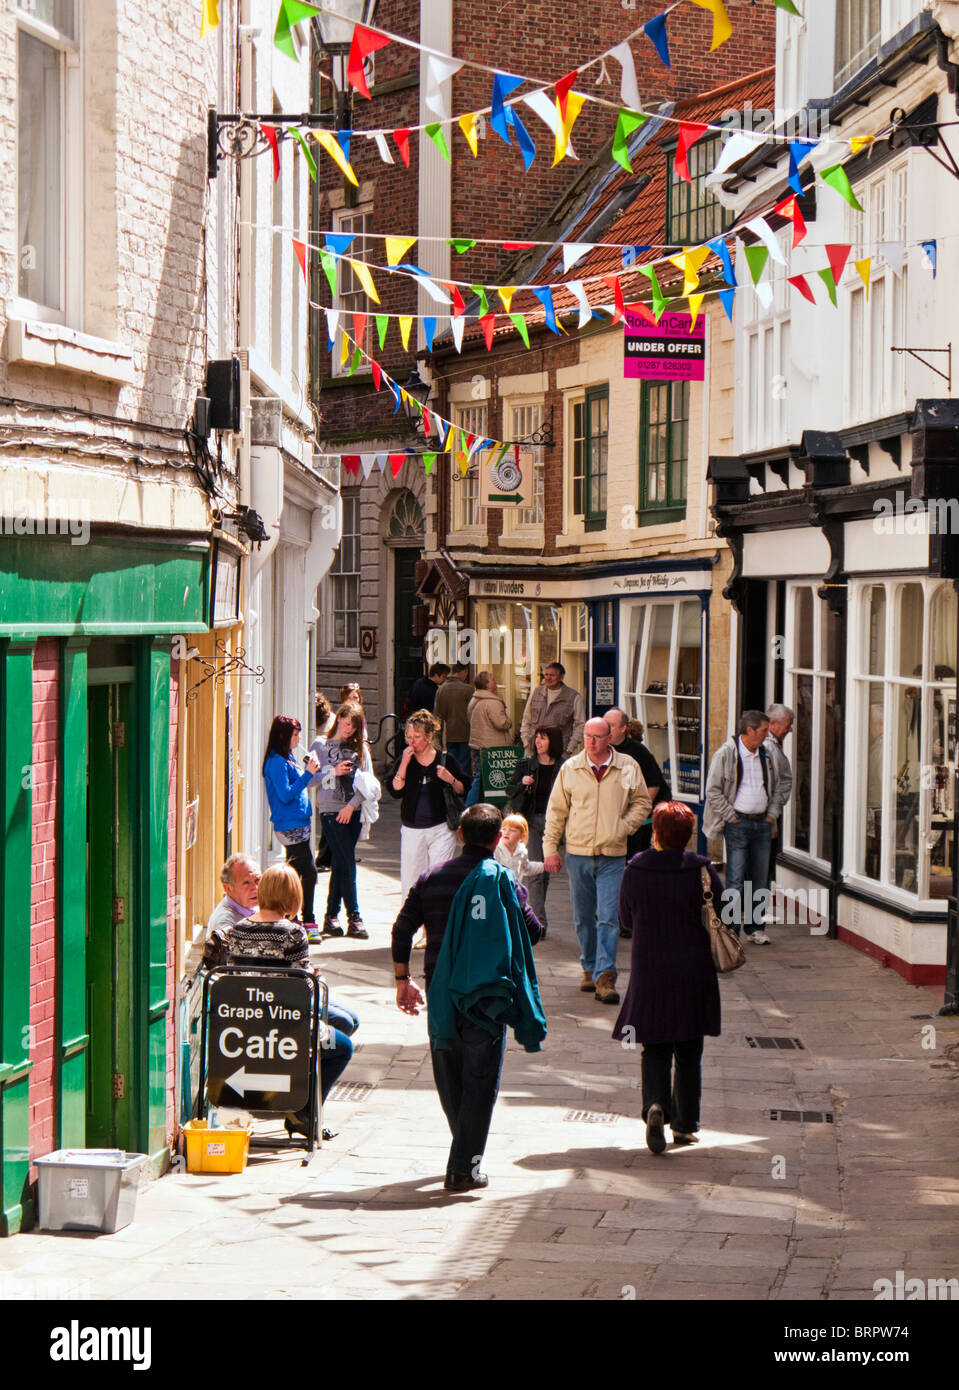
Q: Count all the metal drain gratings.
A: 4